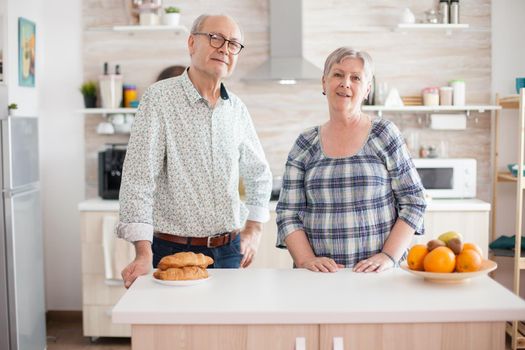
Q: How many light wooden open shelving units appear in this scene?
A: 1